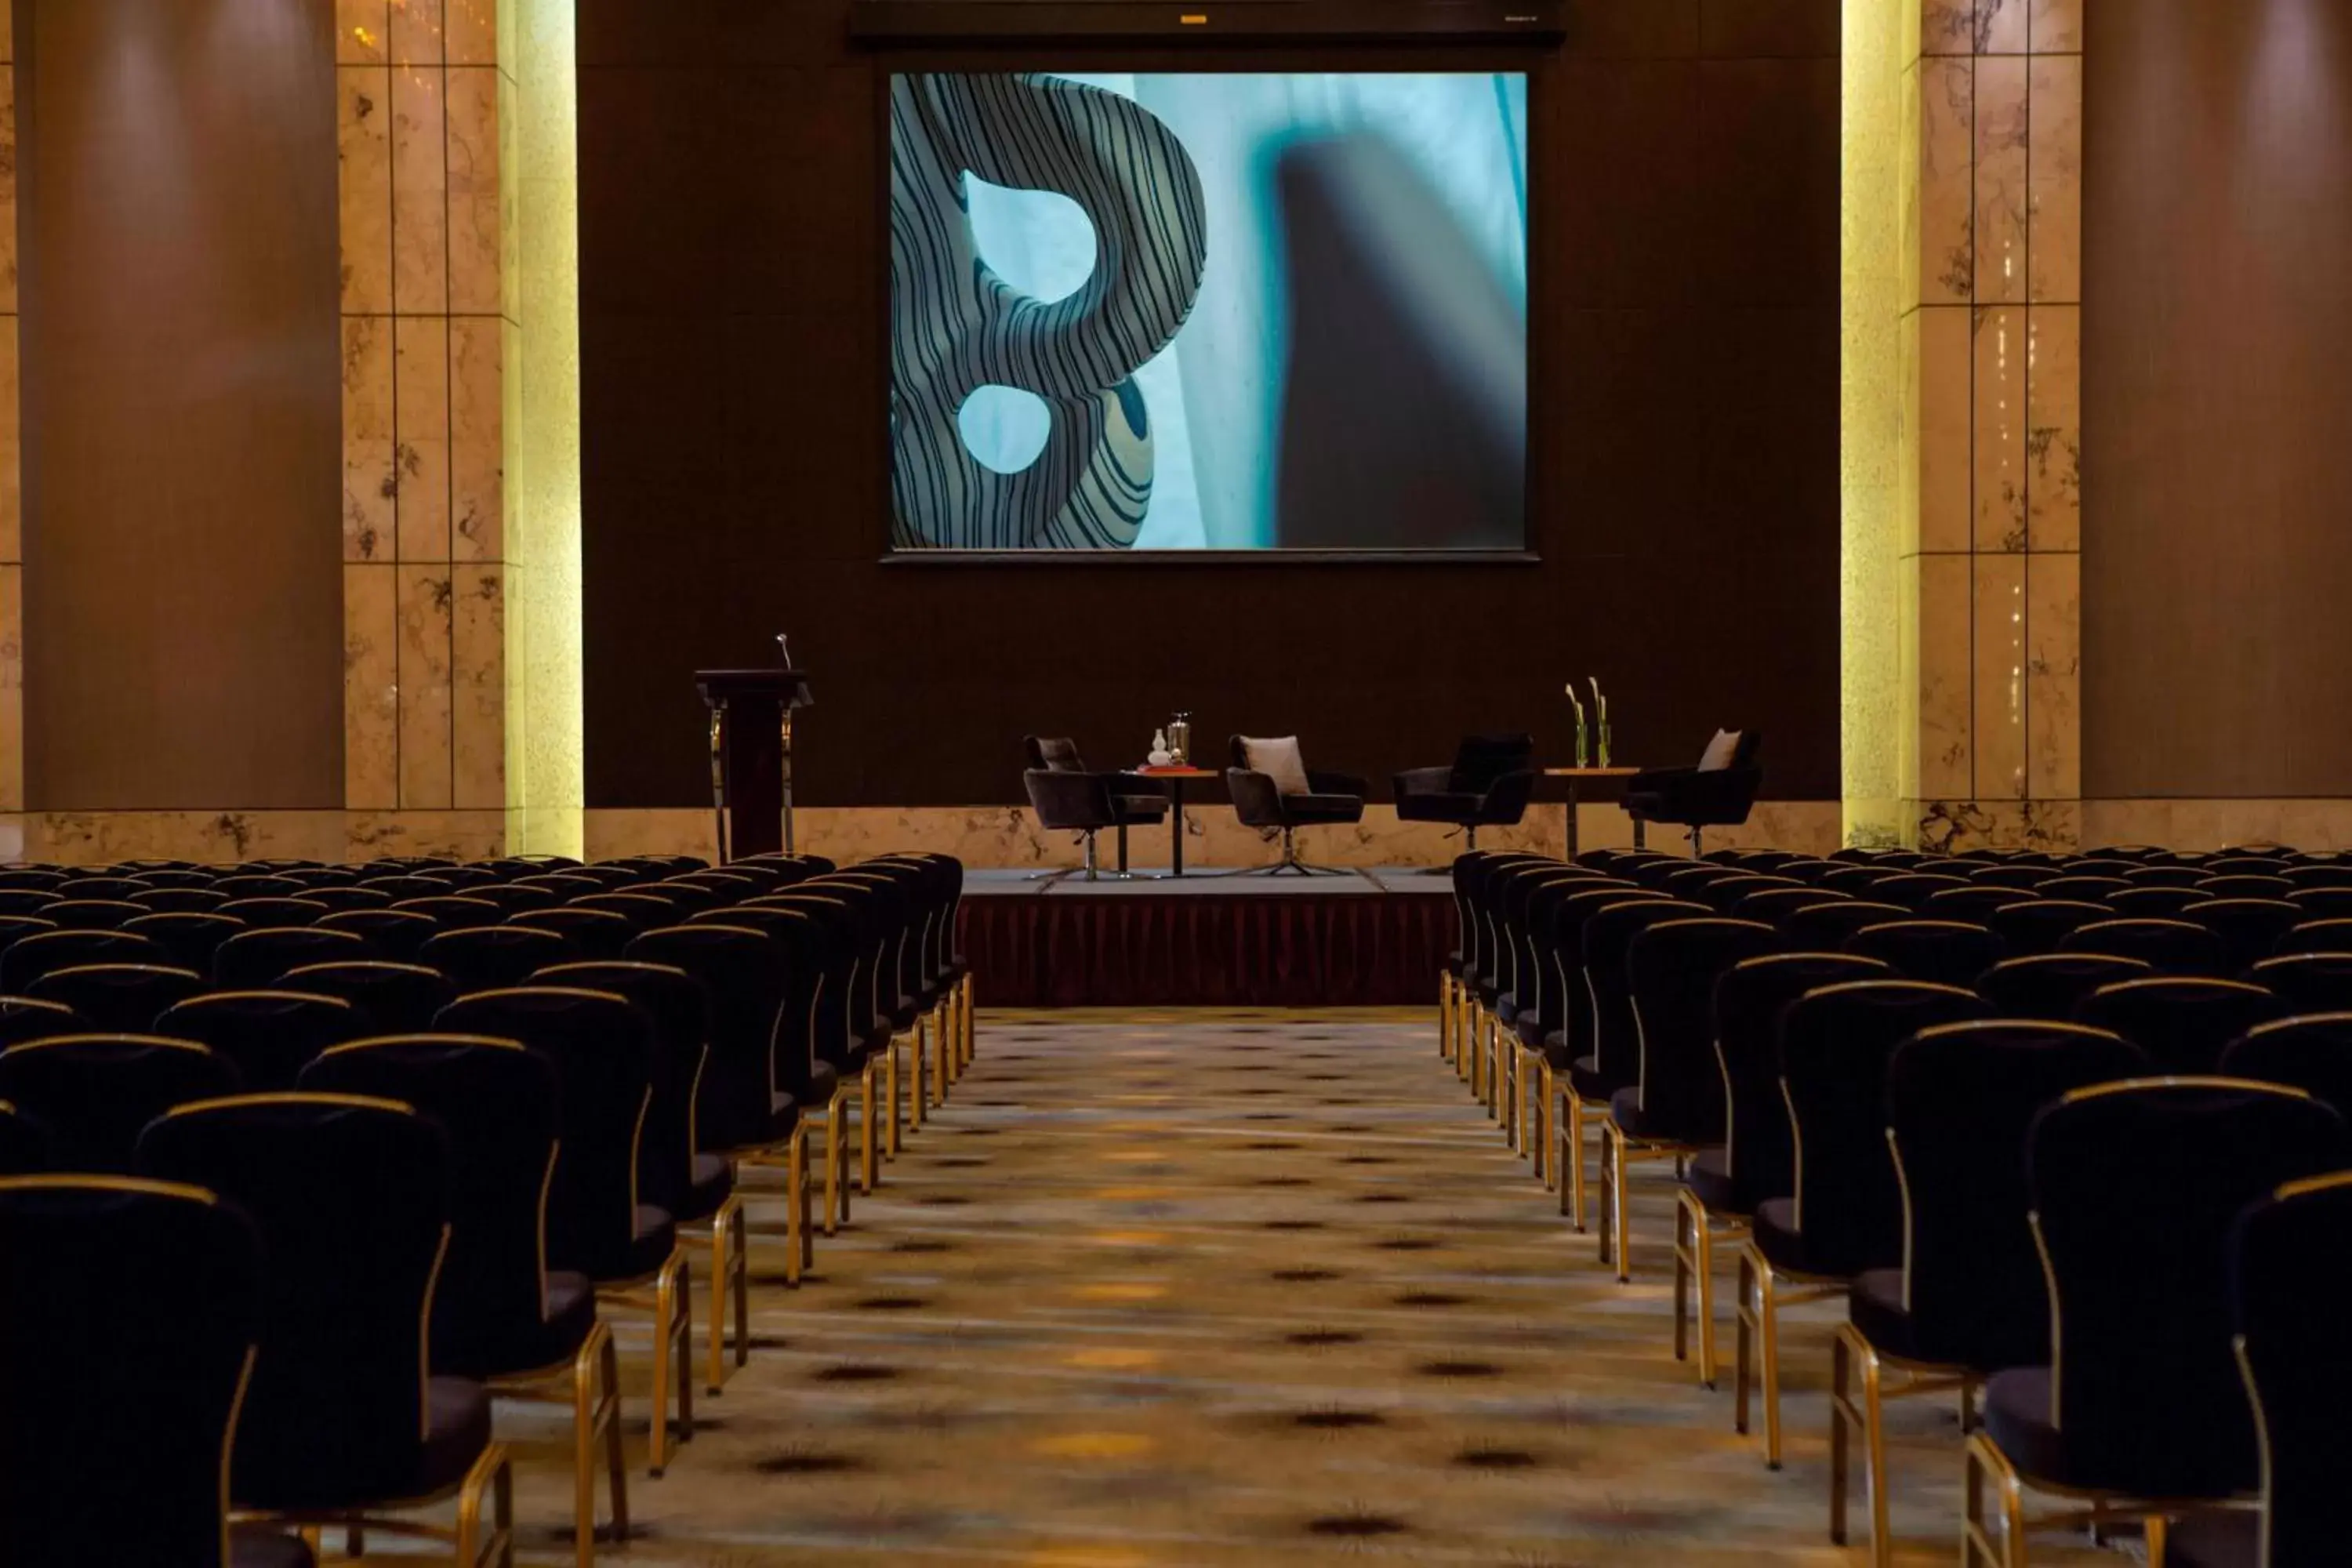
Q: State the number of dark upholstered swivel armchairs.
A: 4